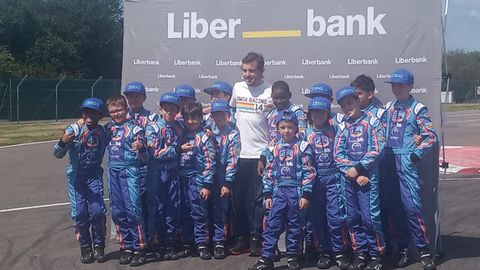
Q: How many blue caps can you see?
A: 11